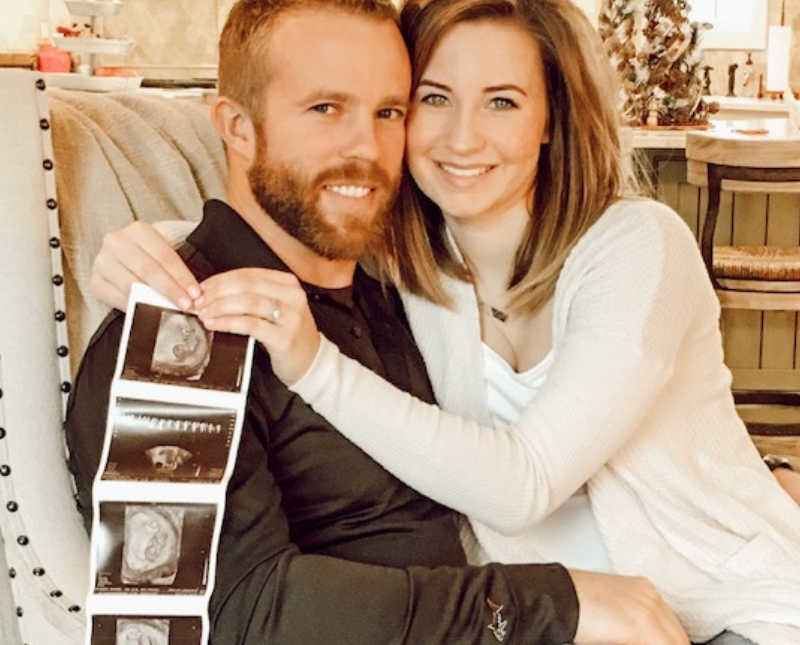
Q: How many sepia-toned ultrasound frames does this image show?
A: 4